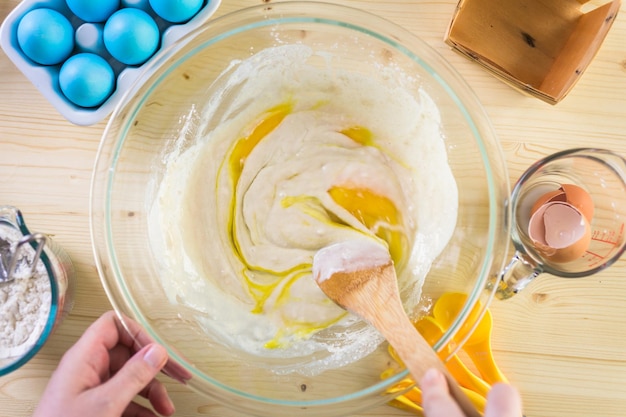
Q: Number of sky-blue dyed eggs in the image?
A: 5